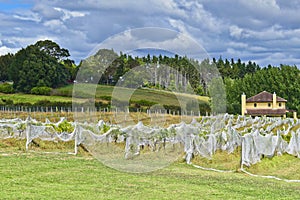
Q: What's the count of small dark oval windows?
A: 3